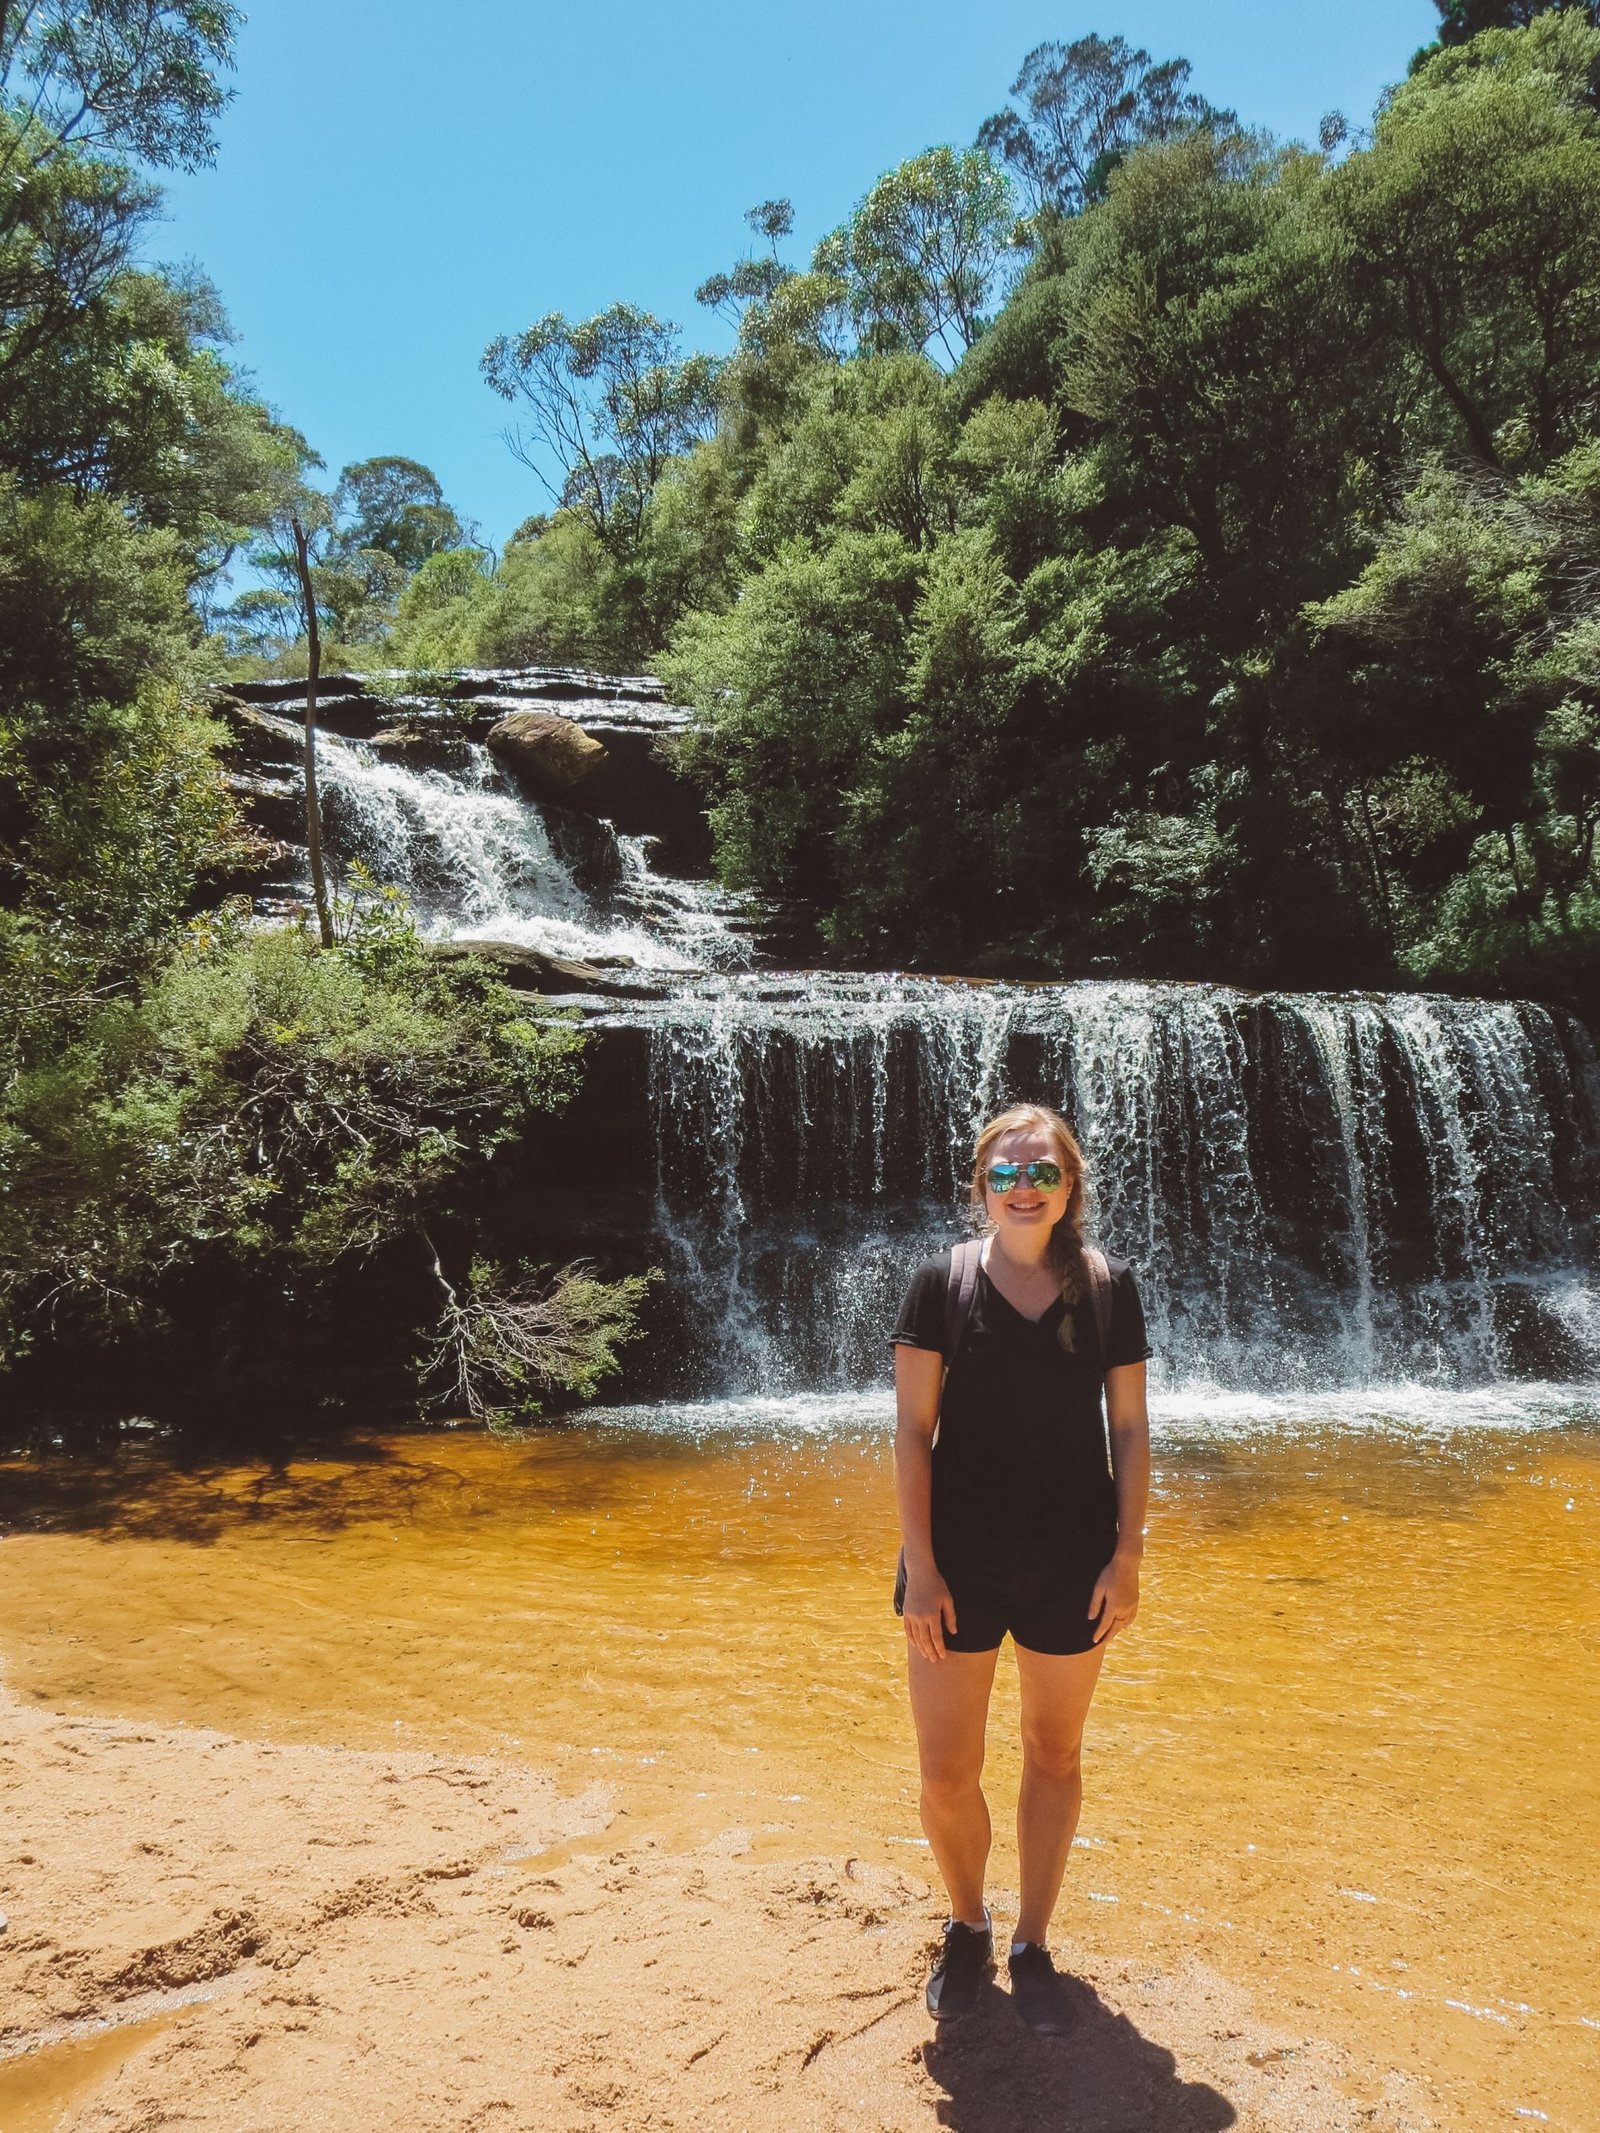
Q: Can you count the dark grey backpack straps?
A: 2